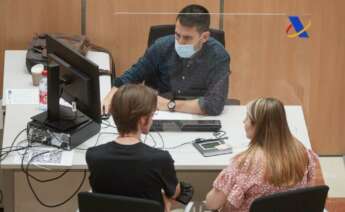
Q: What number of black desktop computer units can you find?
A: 1